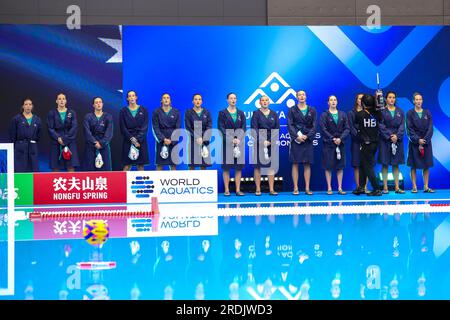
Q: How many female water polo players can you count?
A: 13